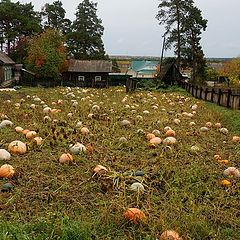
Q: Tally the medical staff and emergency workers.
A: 0